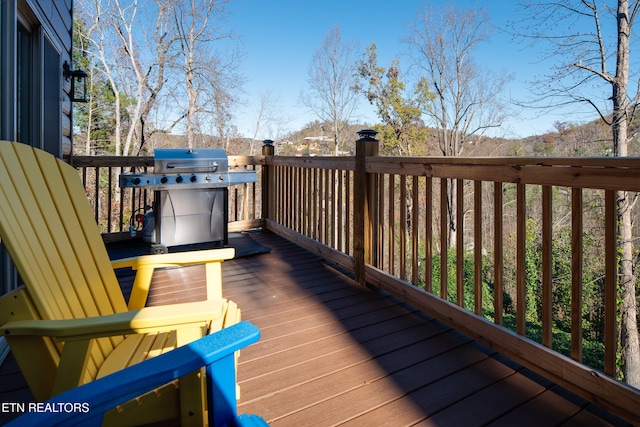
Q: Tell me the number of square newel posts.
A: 2